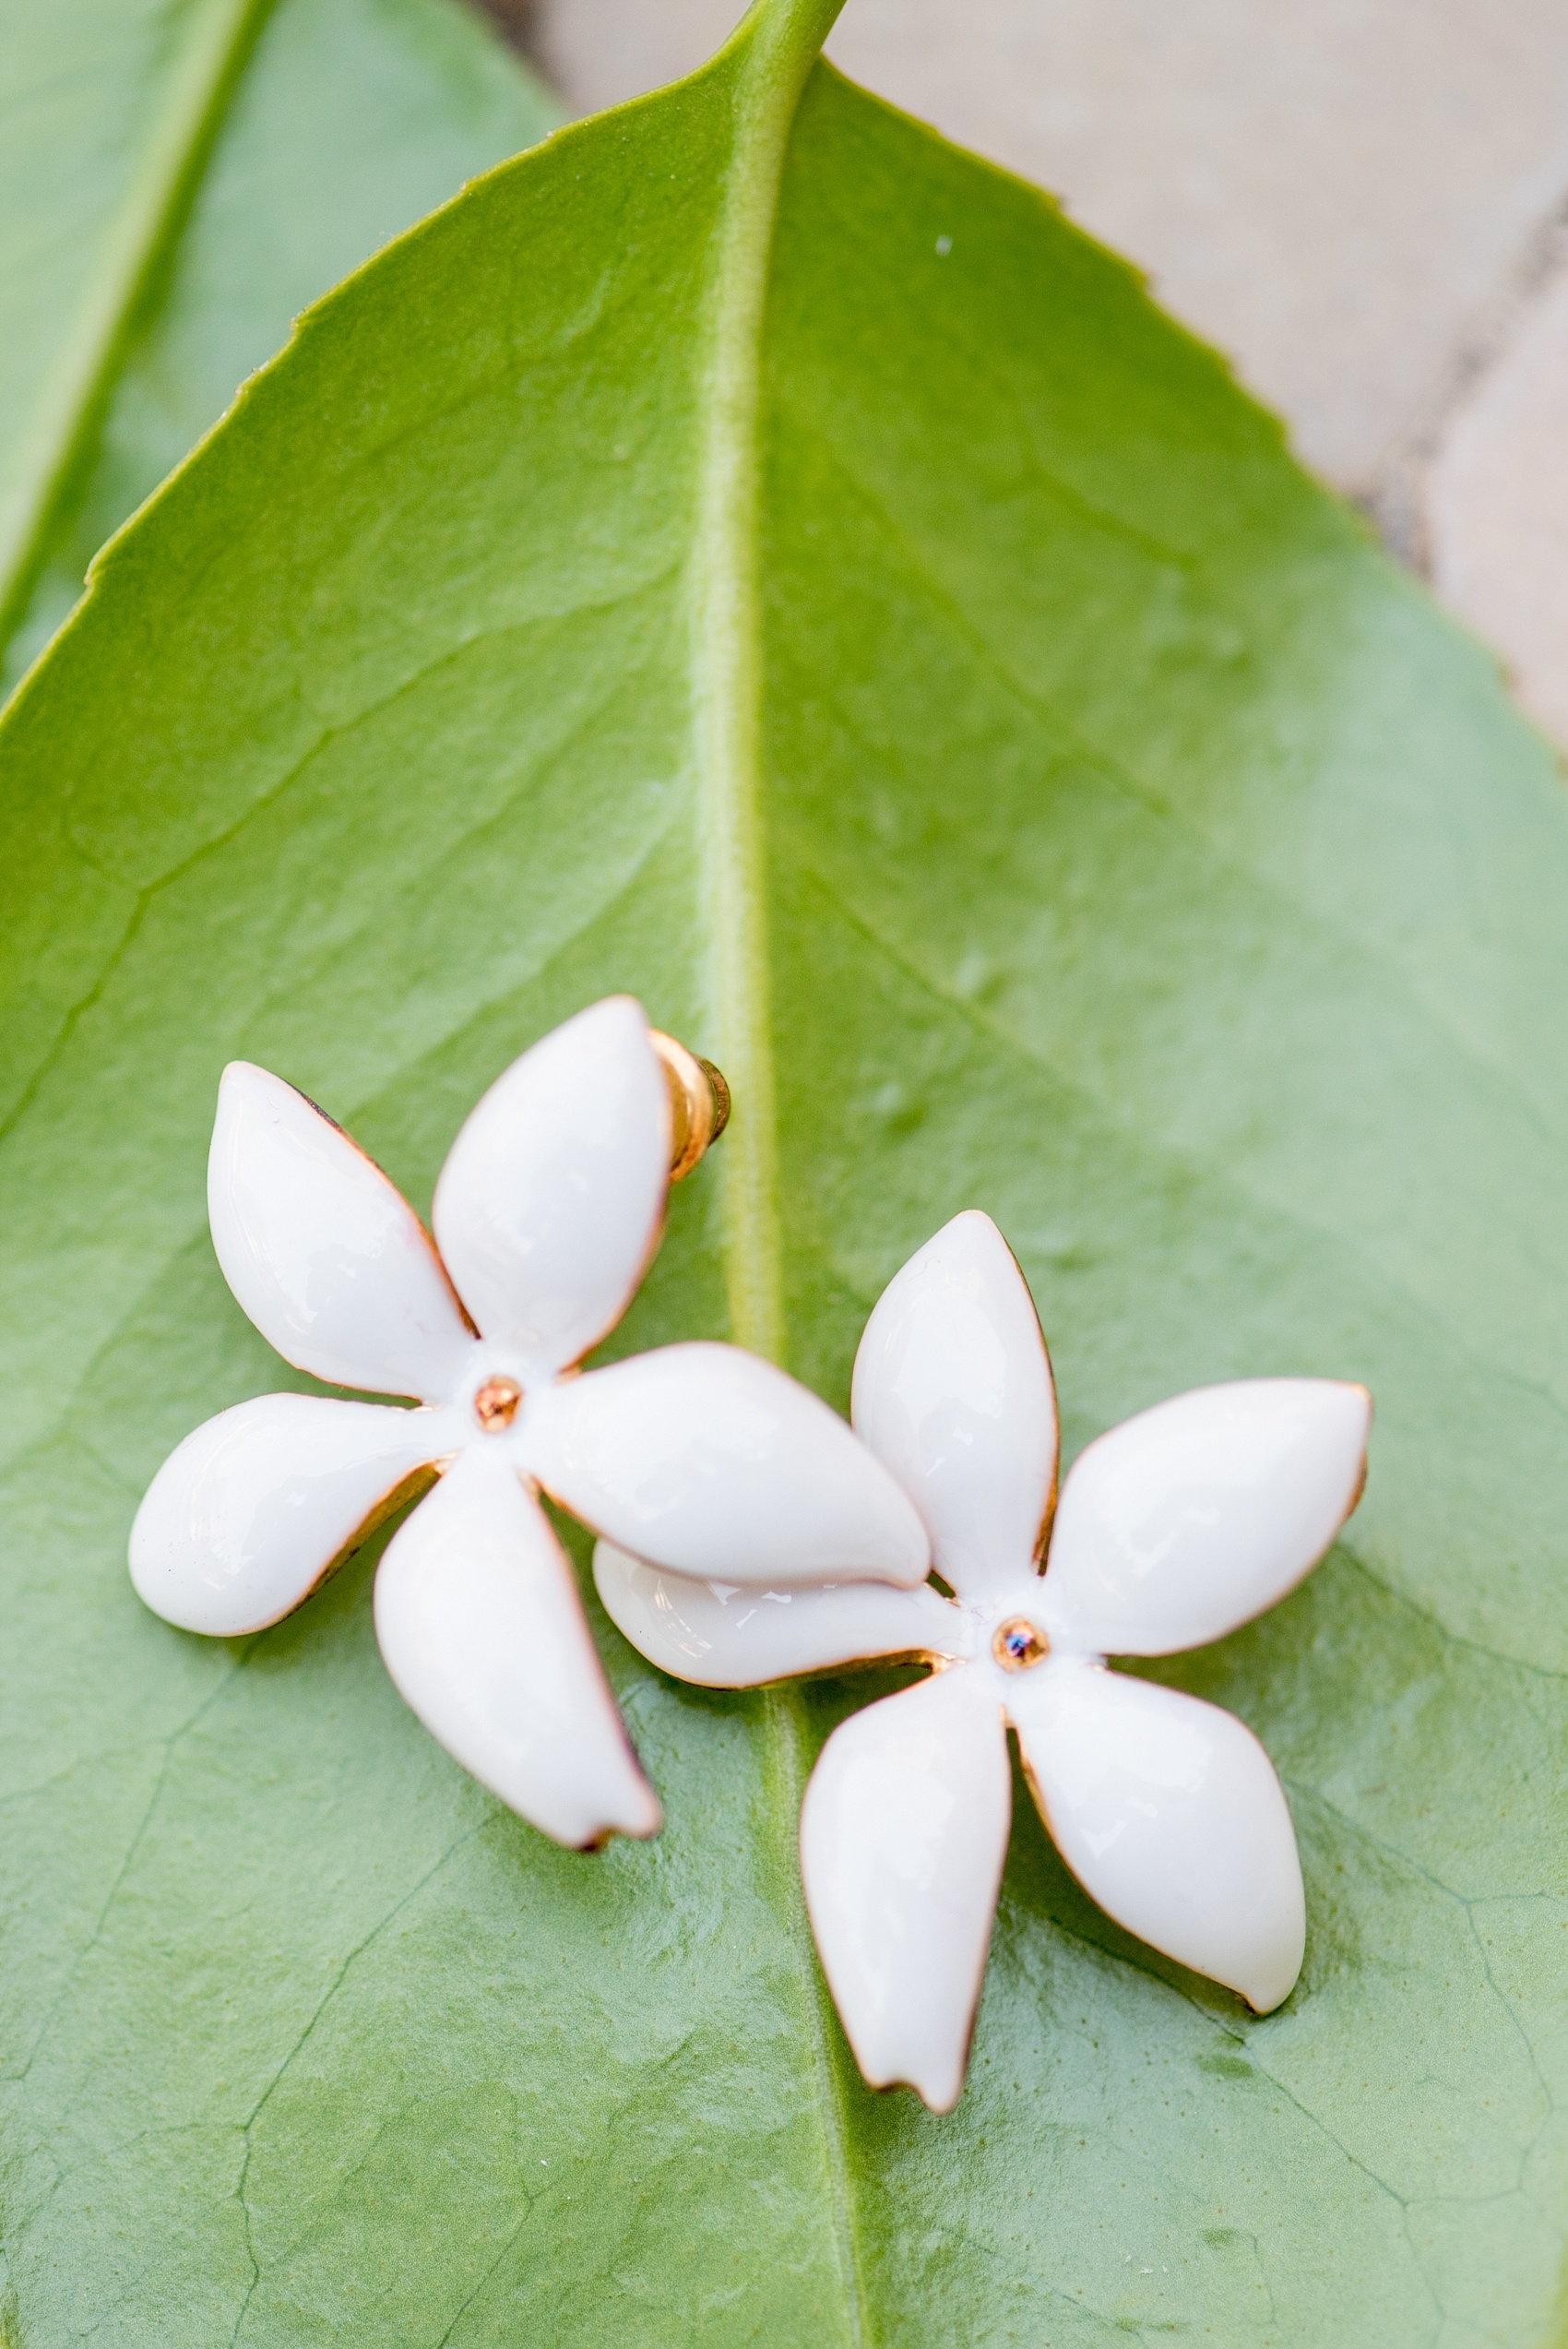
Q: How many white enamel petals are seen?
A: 10